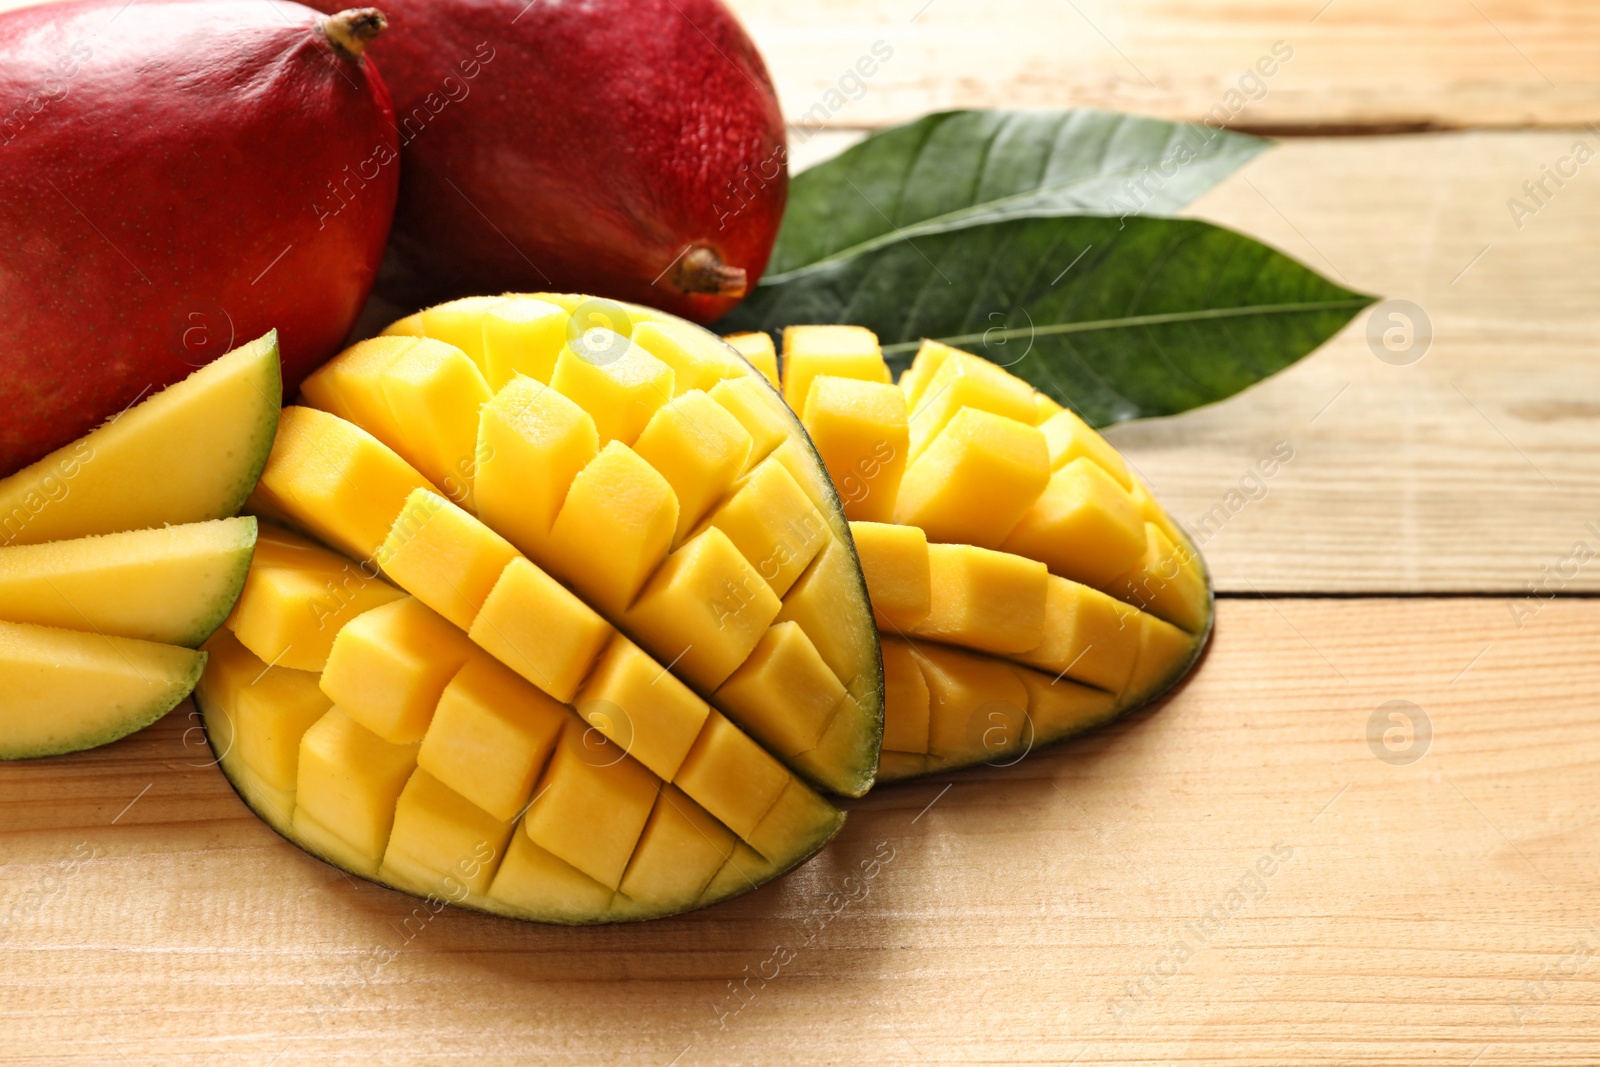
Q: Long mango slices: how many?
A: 3